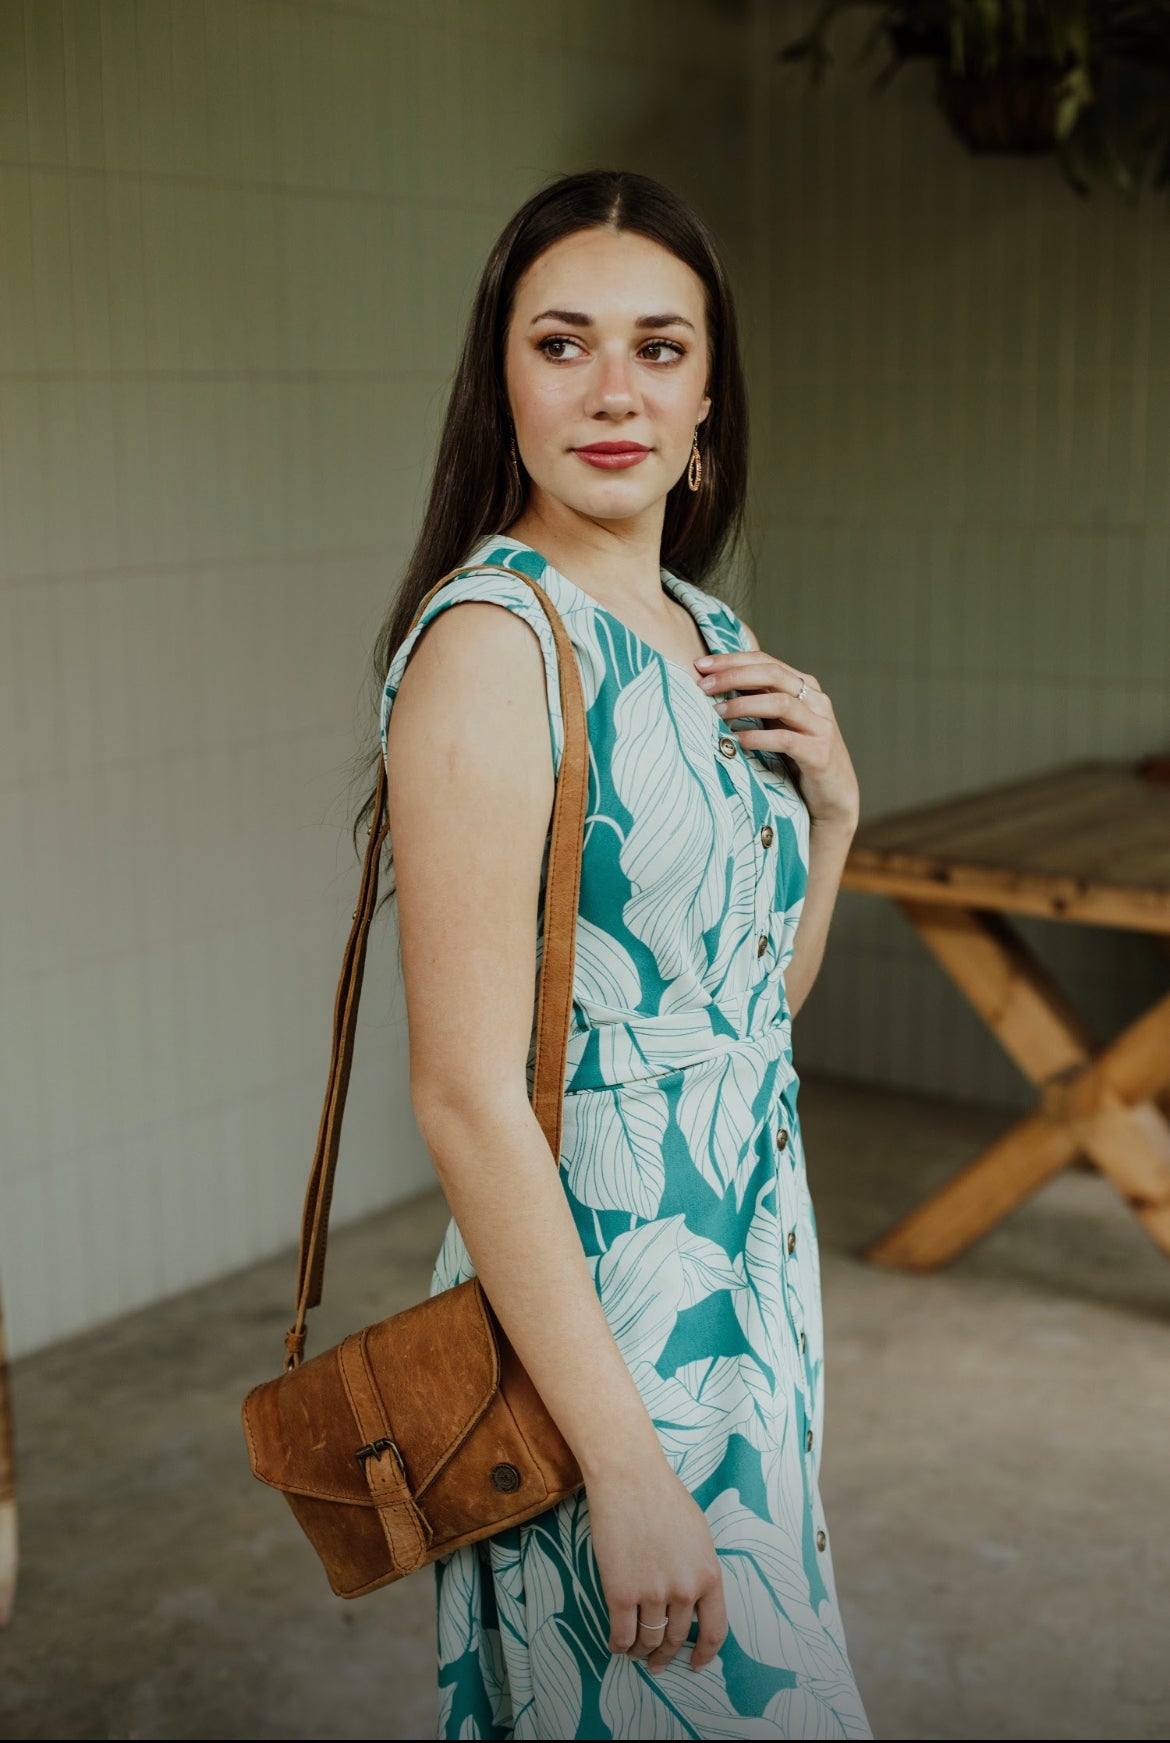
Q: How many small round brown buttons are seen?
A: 8